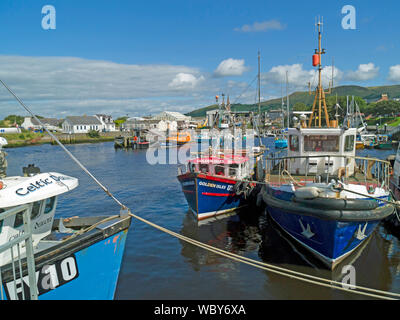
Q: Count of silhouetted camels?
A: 0